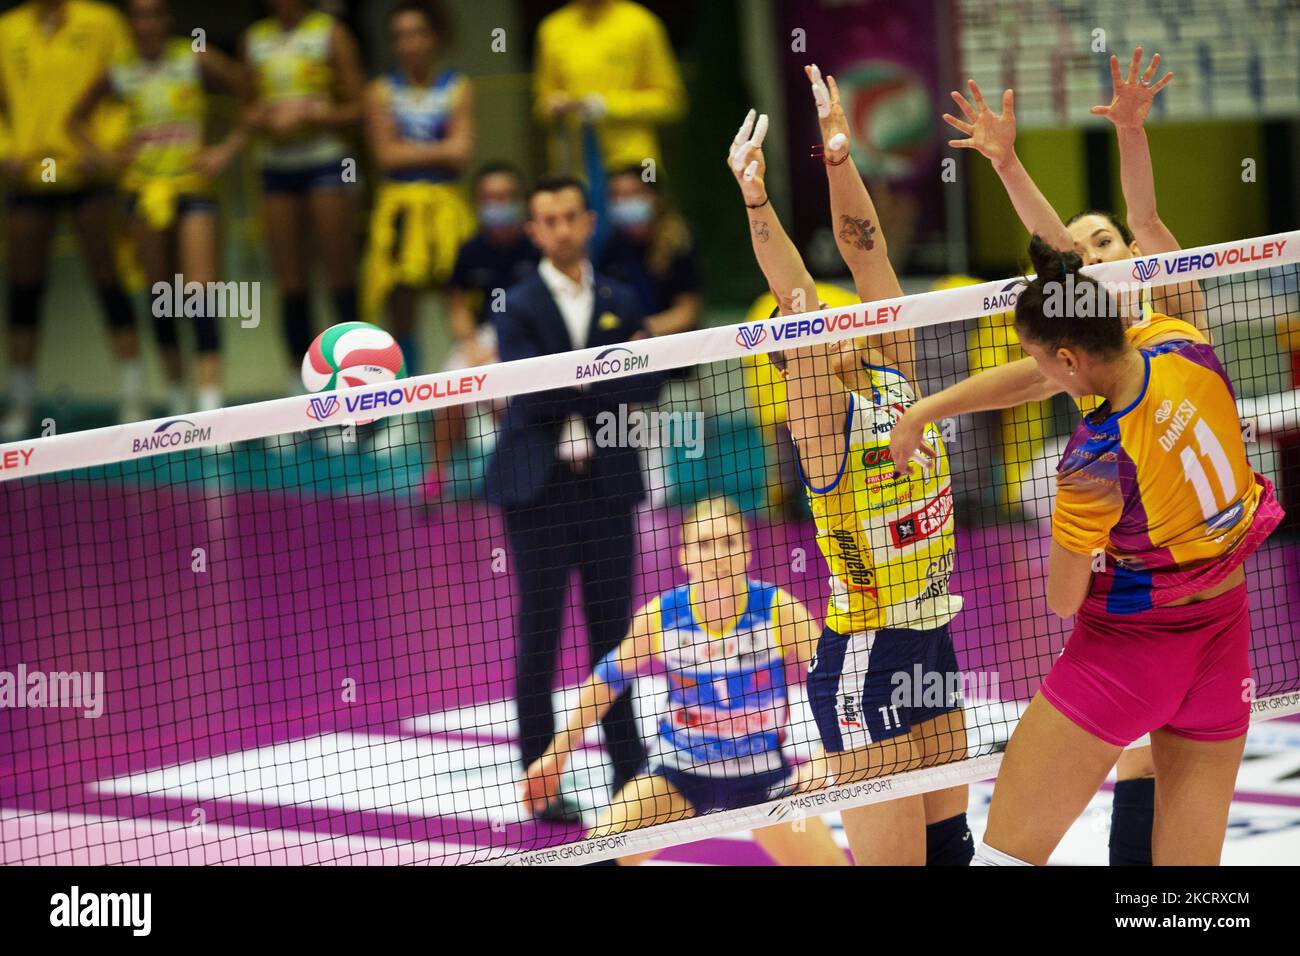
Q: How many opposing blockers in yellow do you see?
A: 2